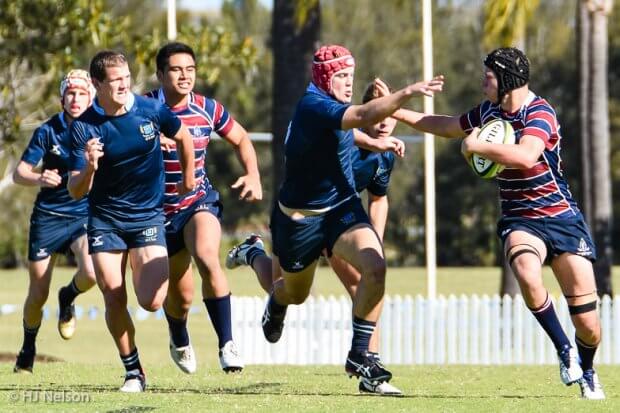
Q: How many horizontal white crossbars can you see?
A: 1